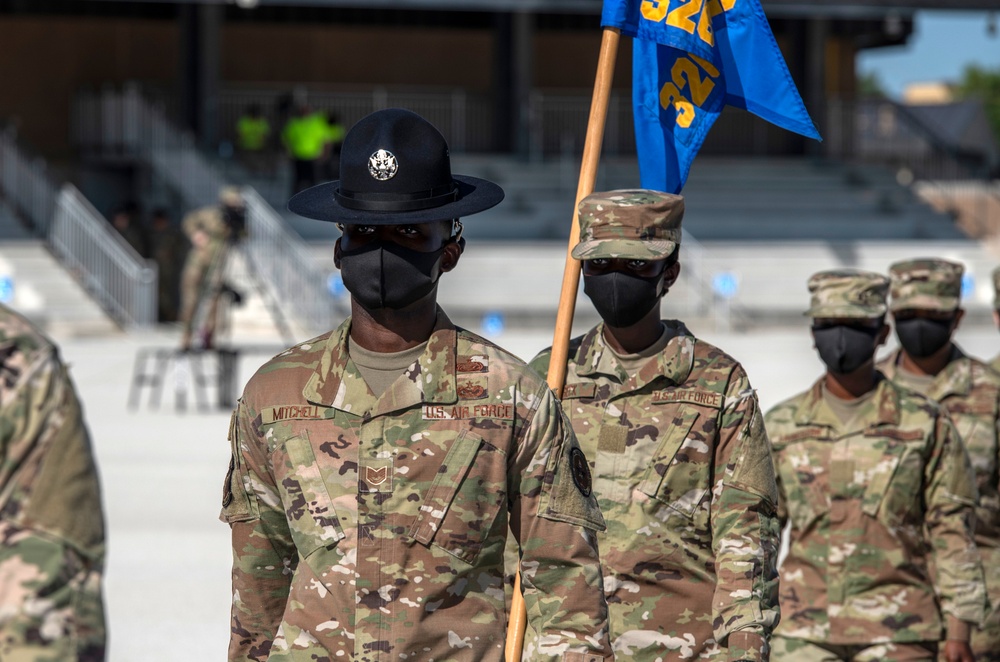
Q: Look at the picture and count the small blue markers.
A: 5